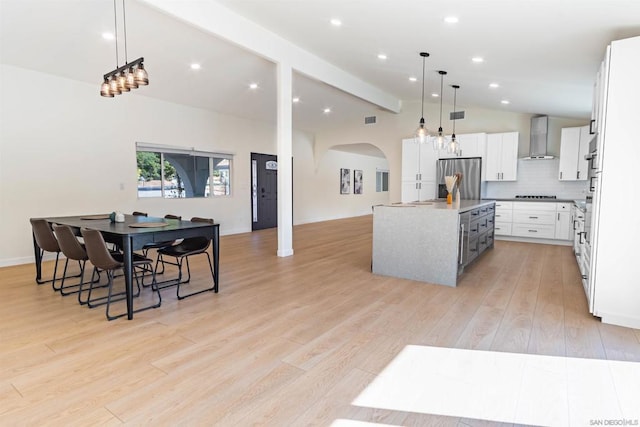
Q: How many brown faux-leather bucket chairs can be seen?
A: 6